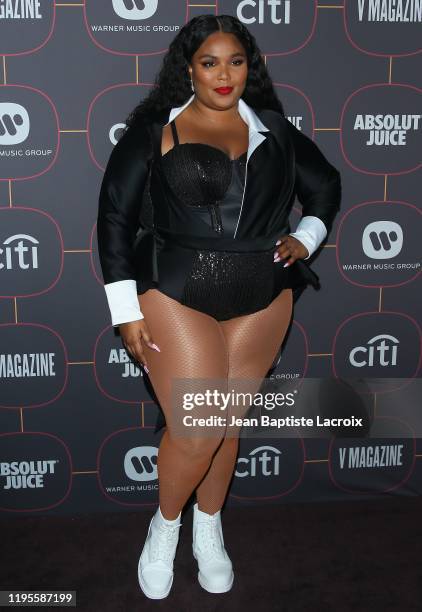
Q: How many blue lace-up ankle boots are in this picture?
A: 0